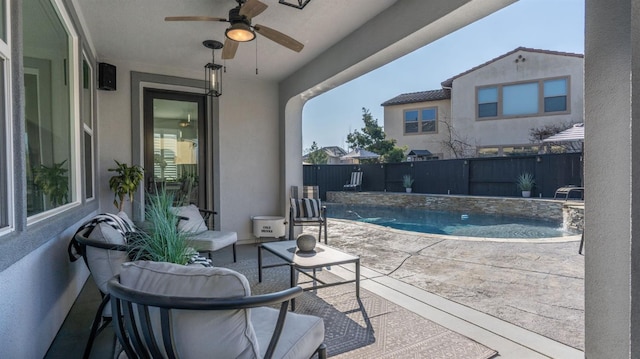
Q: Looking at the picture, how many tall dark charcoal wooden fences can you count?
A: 1